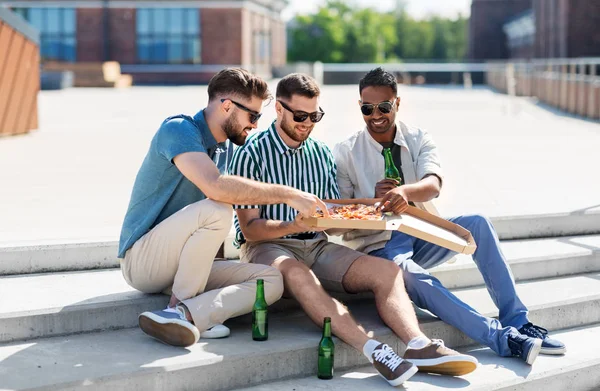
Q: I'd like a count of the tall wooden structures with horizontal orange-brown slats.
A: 1